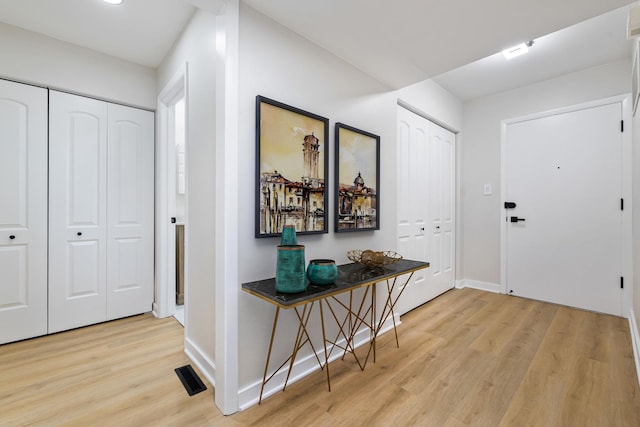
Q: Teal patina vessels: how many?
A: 3